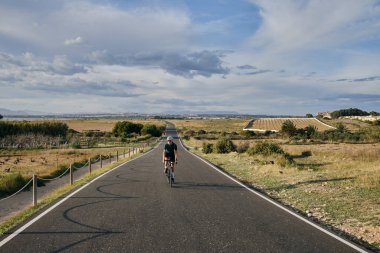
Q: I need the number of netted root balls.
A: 0